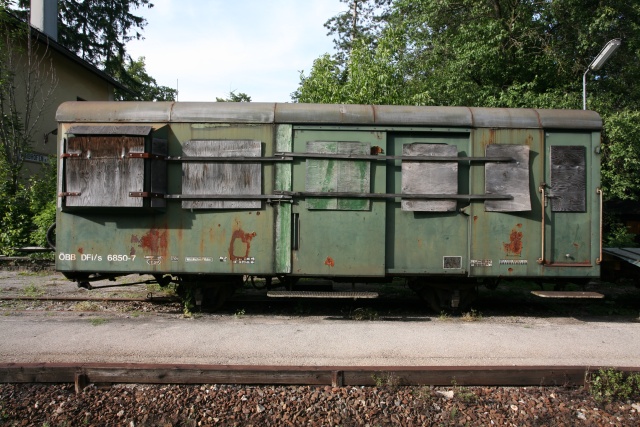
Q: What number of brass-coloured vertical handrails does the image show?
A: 2